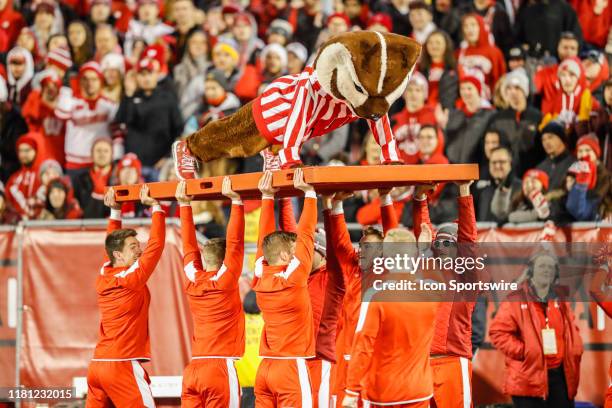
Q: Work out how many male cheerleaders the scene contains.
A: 7